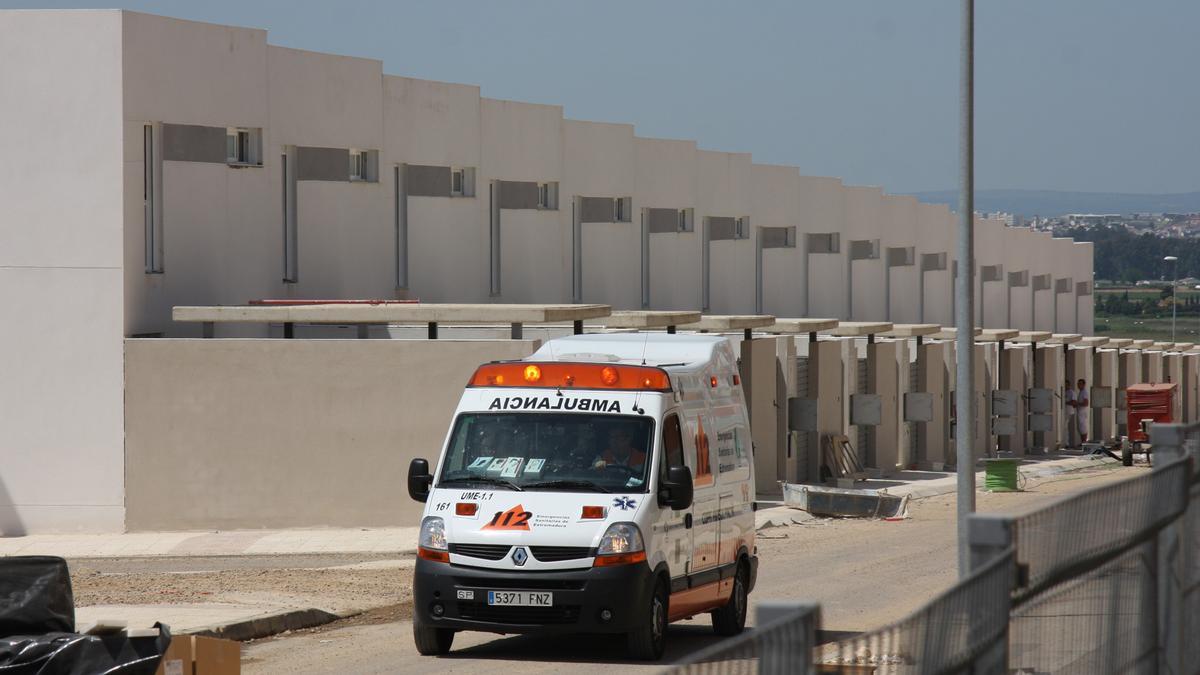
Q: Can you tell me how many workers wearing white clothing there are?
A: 2